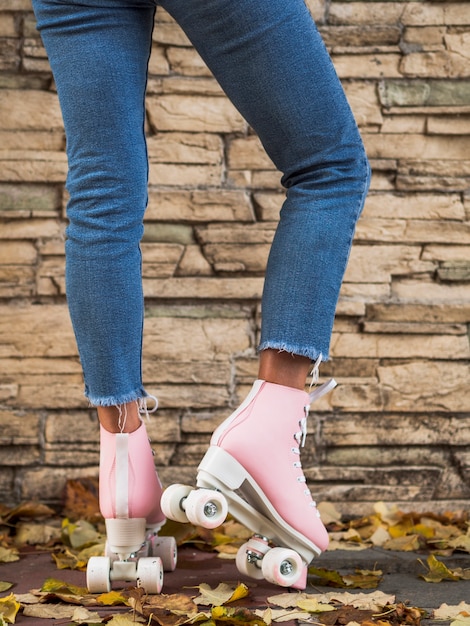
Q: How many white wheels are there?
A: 8